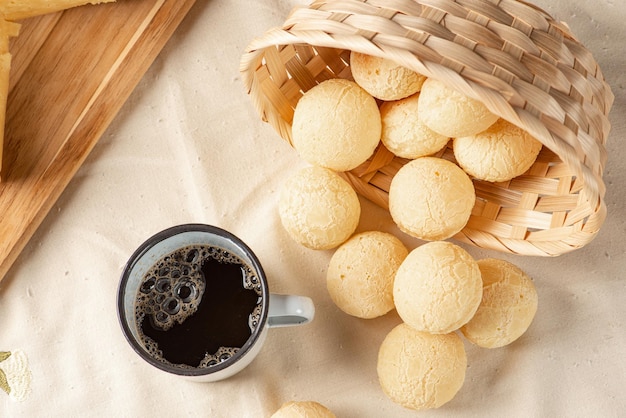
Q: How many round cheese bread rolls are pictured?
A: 12